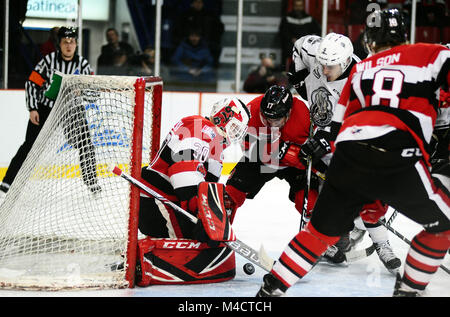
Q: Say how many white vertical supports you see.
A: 6